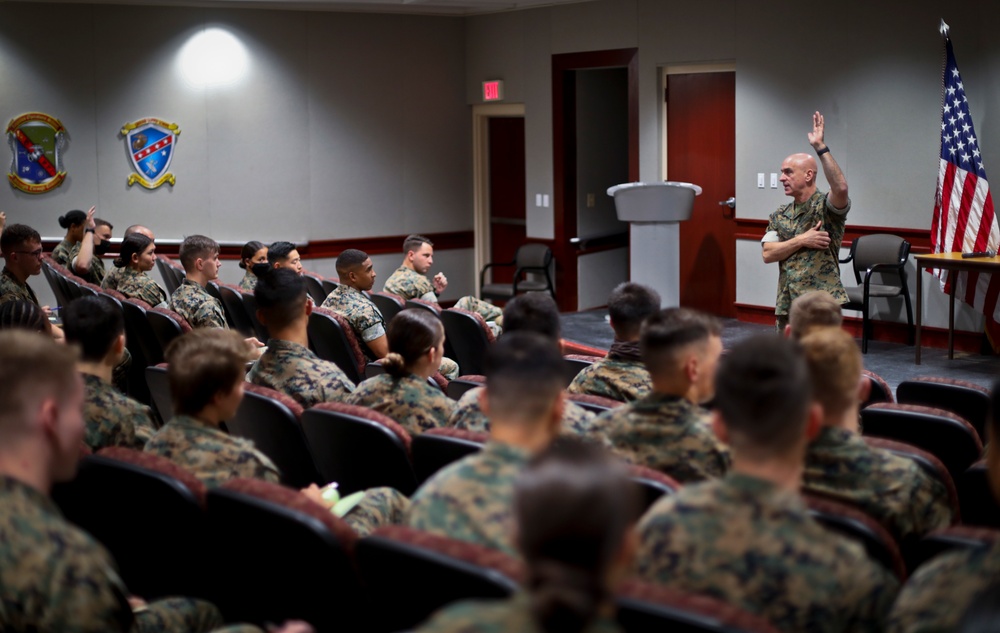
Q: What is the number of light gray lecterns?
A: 1